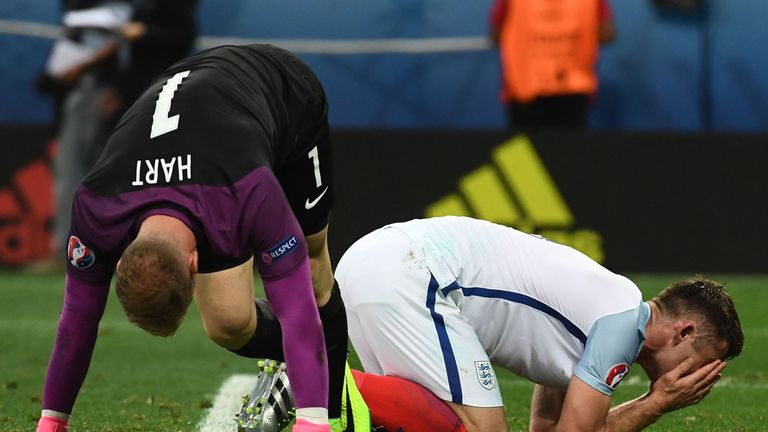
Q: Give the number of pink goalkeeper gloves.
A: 2